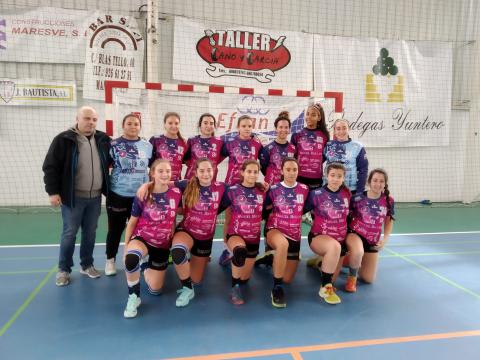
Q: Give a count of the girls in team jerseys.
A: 13